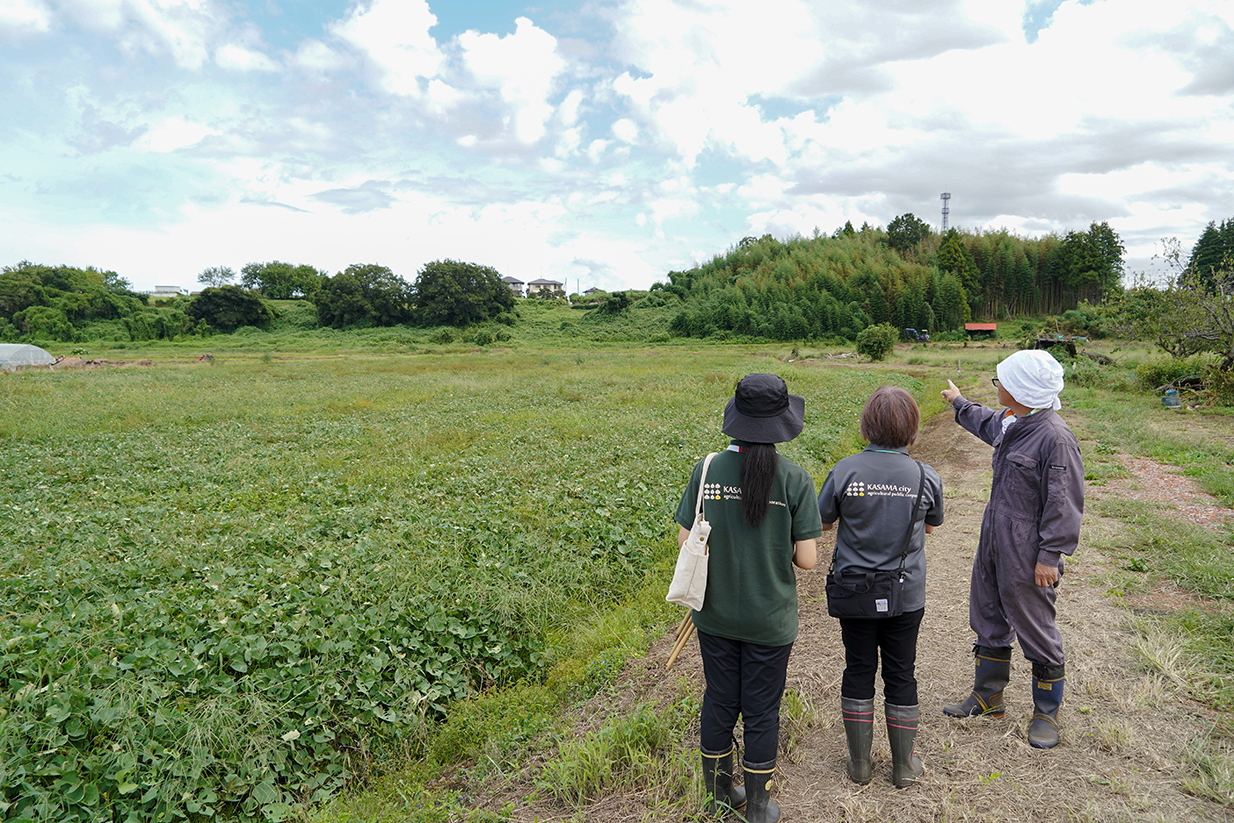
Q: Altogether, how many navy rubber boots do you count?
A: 2